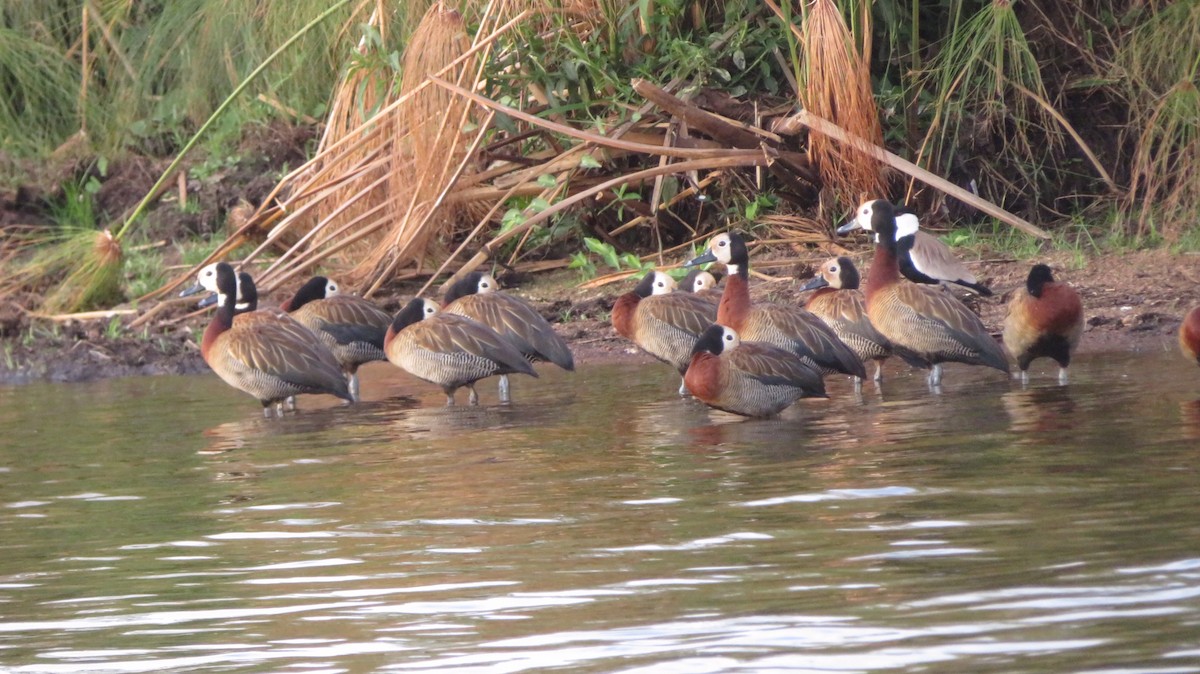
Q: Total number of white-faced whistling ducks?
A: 13